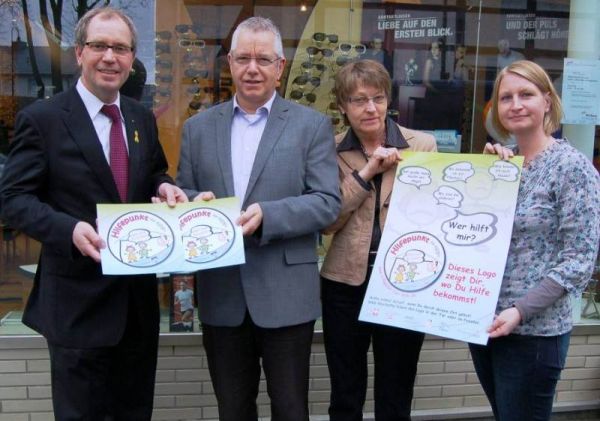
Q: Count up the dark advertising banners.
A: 2